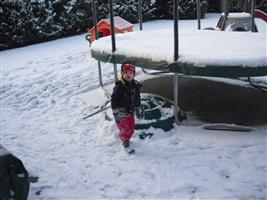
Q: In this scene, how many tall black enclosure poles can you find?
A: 6